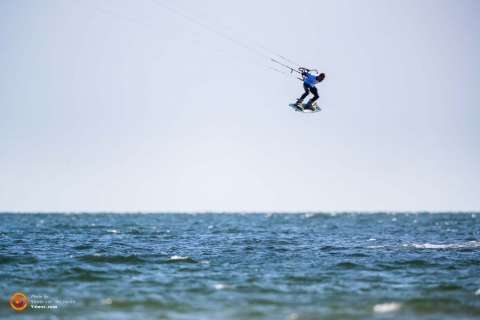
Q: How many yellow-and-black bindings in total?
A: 2